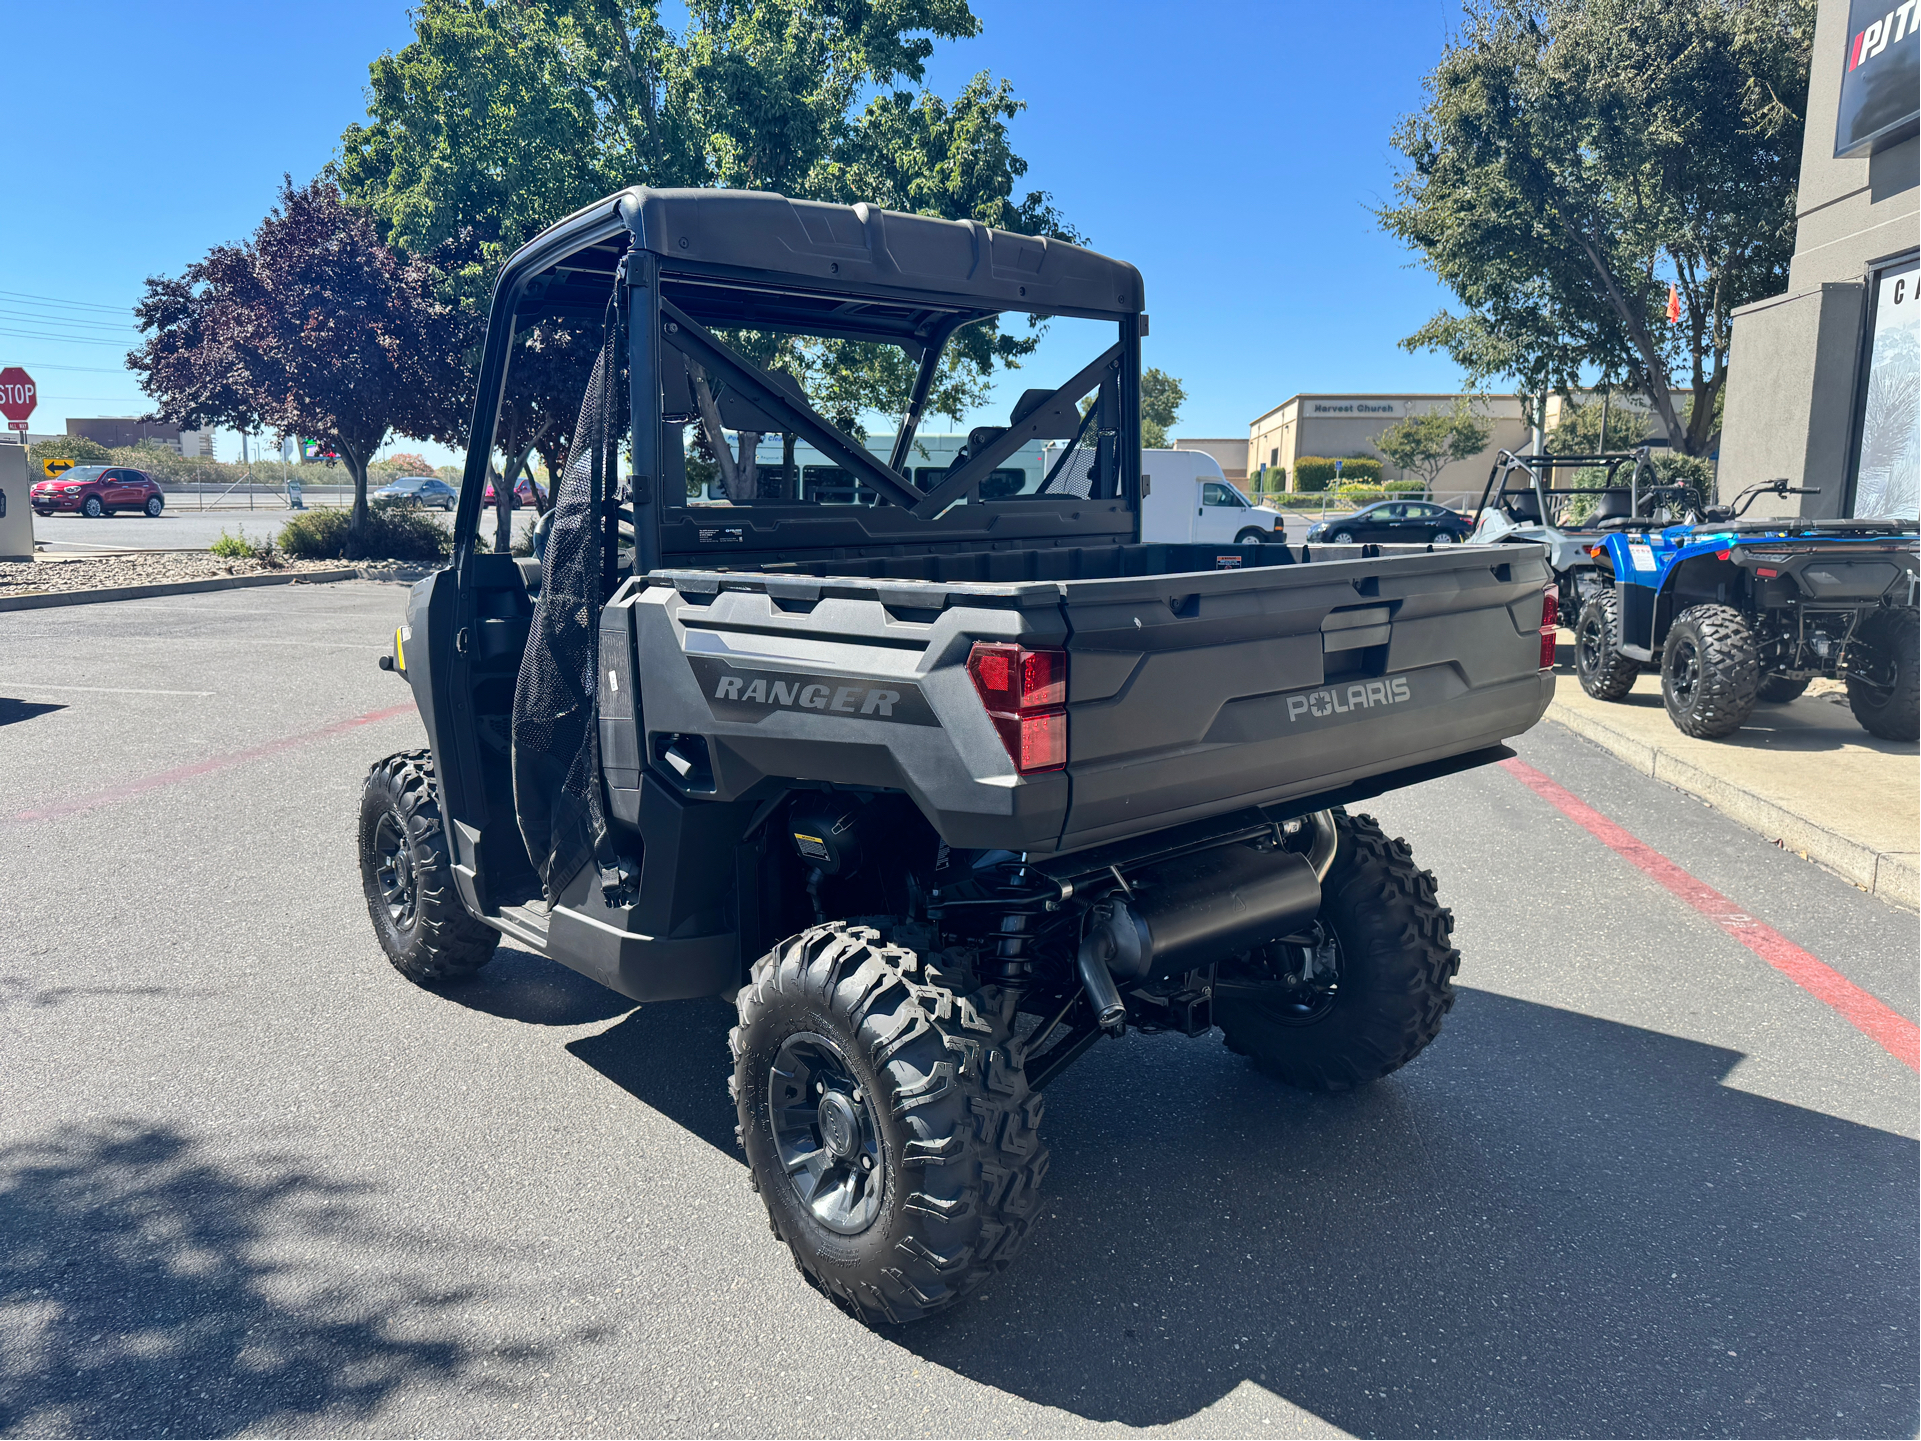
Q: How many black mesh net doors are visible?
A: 2